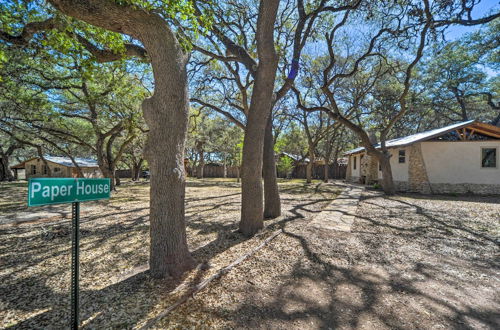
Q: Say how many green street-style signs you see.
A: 1